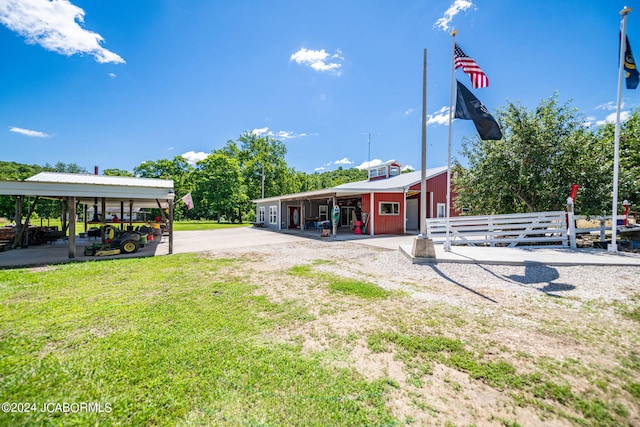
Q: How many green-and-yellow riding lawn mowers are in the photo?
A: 1